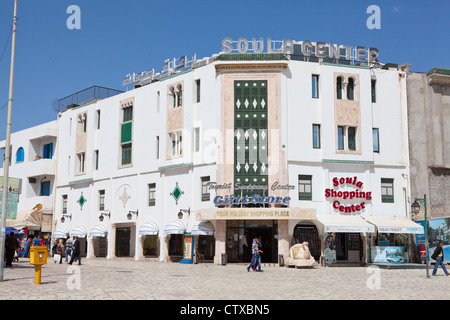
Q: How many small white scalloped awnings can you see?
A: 6